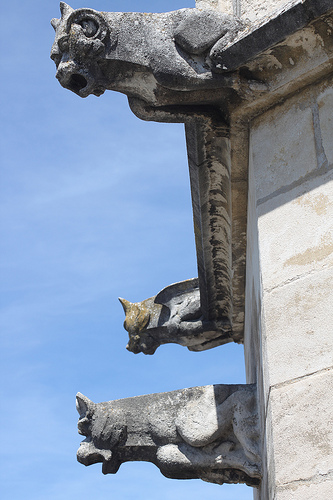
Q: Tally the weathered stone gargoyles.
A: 3